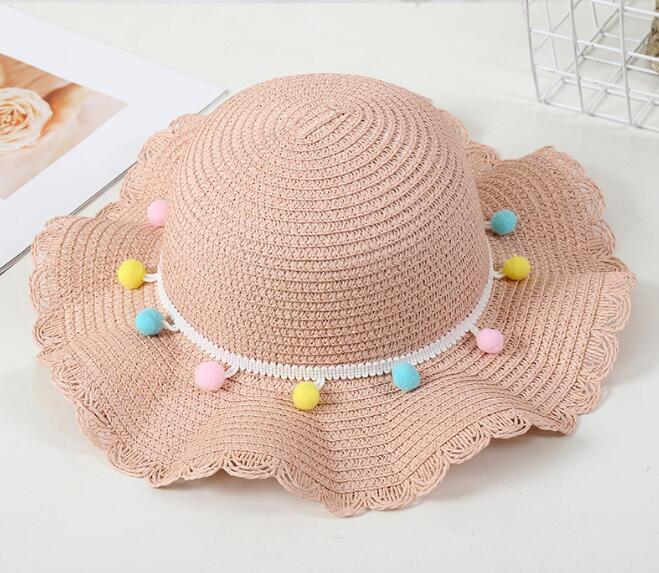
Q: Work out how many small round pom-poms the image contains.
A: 9